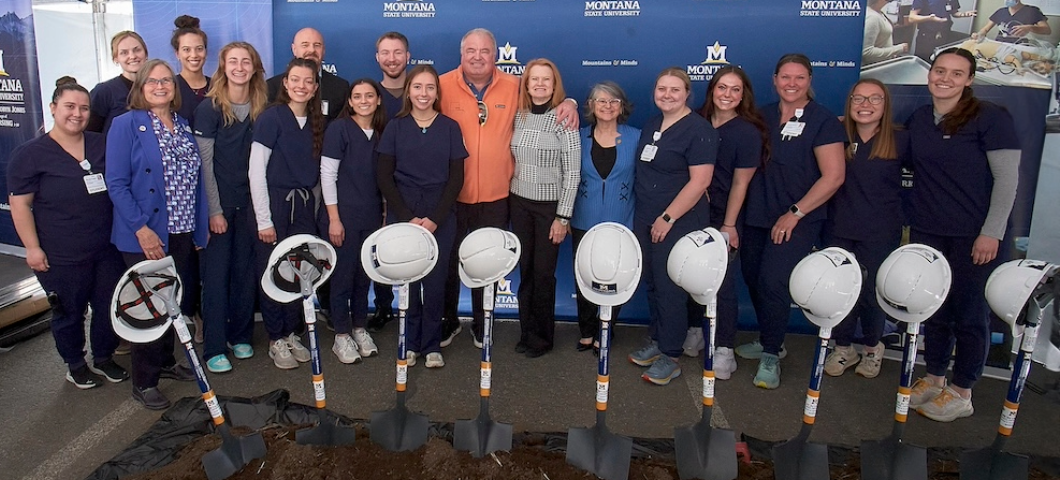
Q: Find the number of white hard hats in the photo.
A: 9